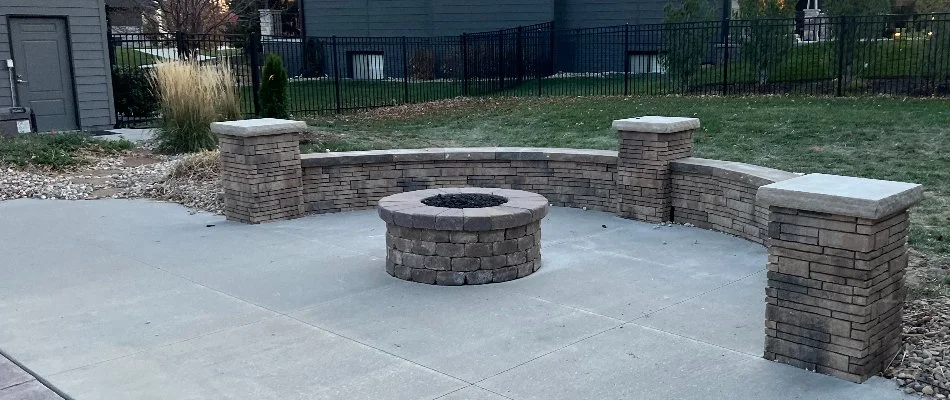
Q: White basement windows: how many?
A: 2